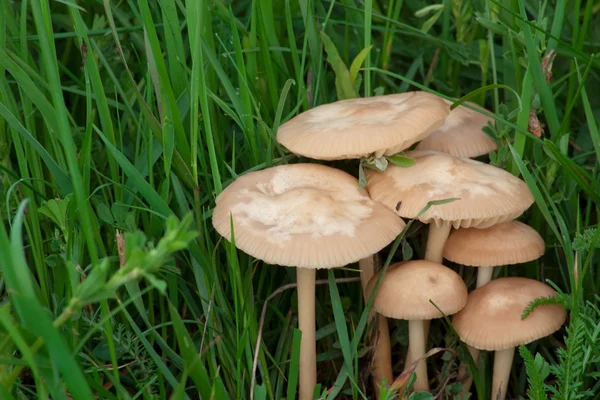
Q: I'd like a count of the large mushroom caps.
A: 3